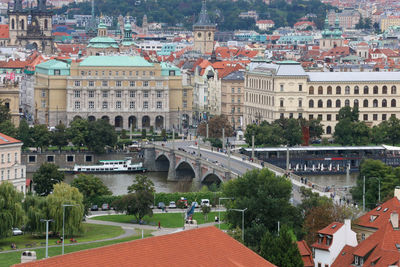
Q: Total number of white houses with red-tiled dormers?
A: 1